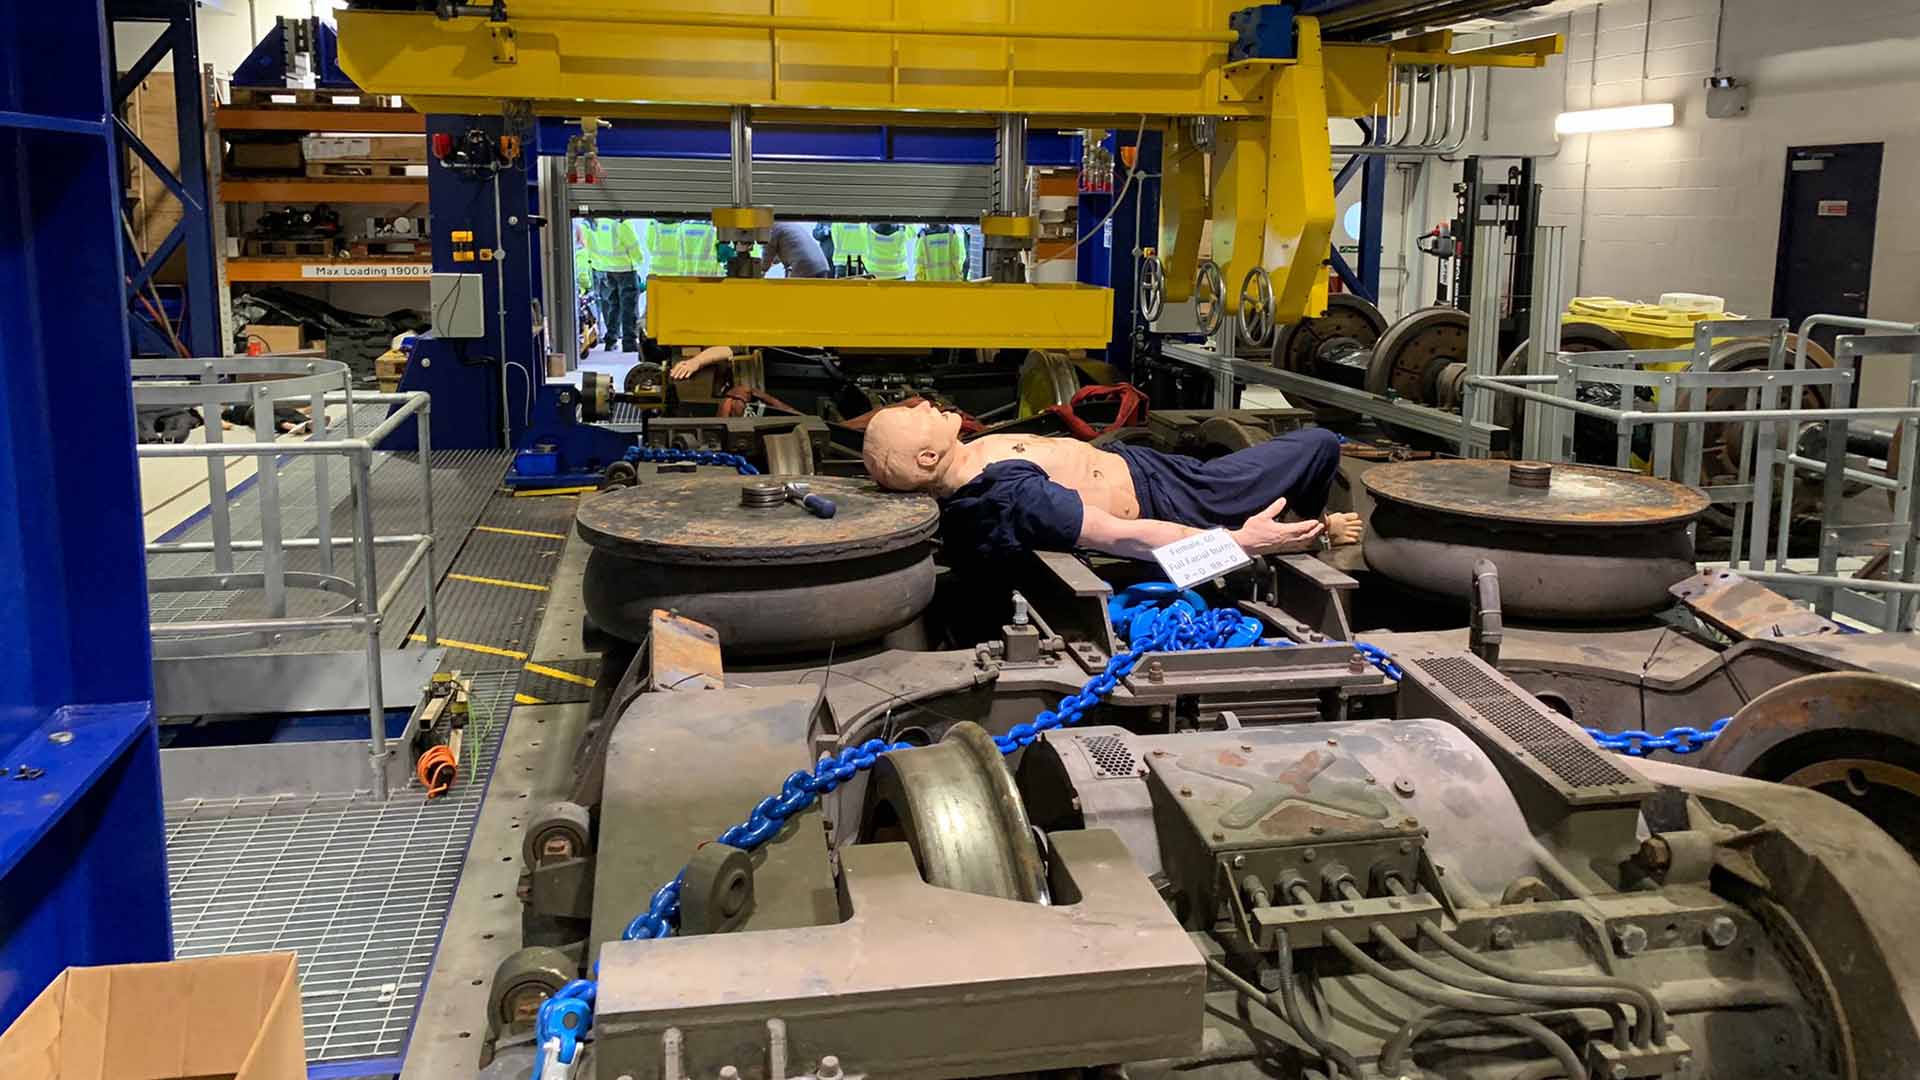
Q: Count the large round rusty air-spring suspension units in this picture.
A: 2